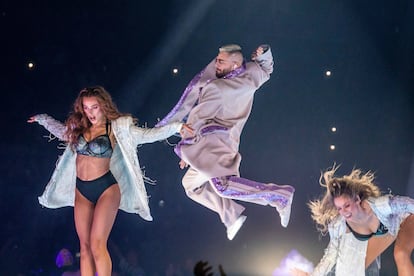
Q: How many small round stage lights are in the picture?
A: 5